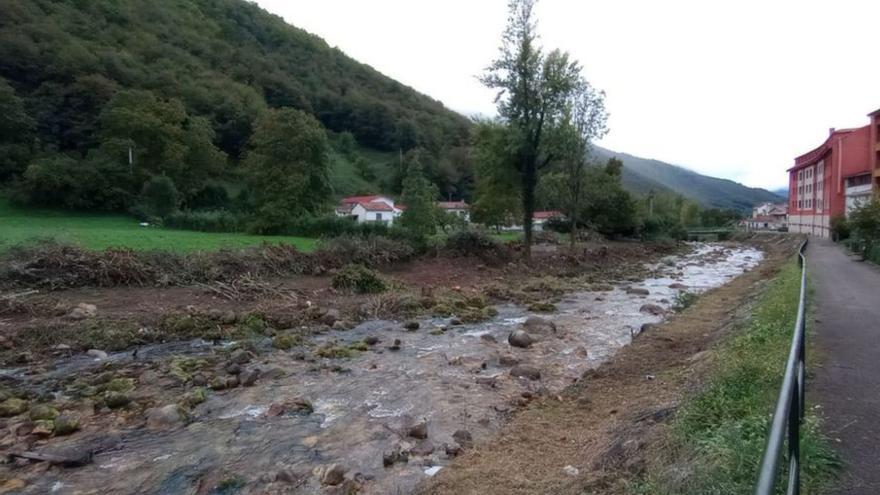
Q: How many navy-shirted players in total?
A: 0